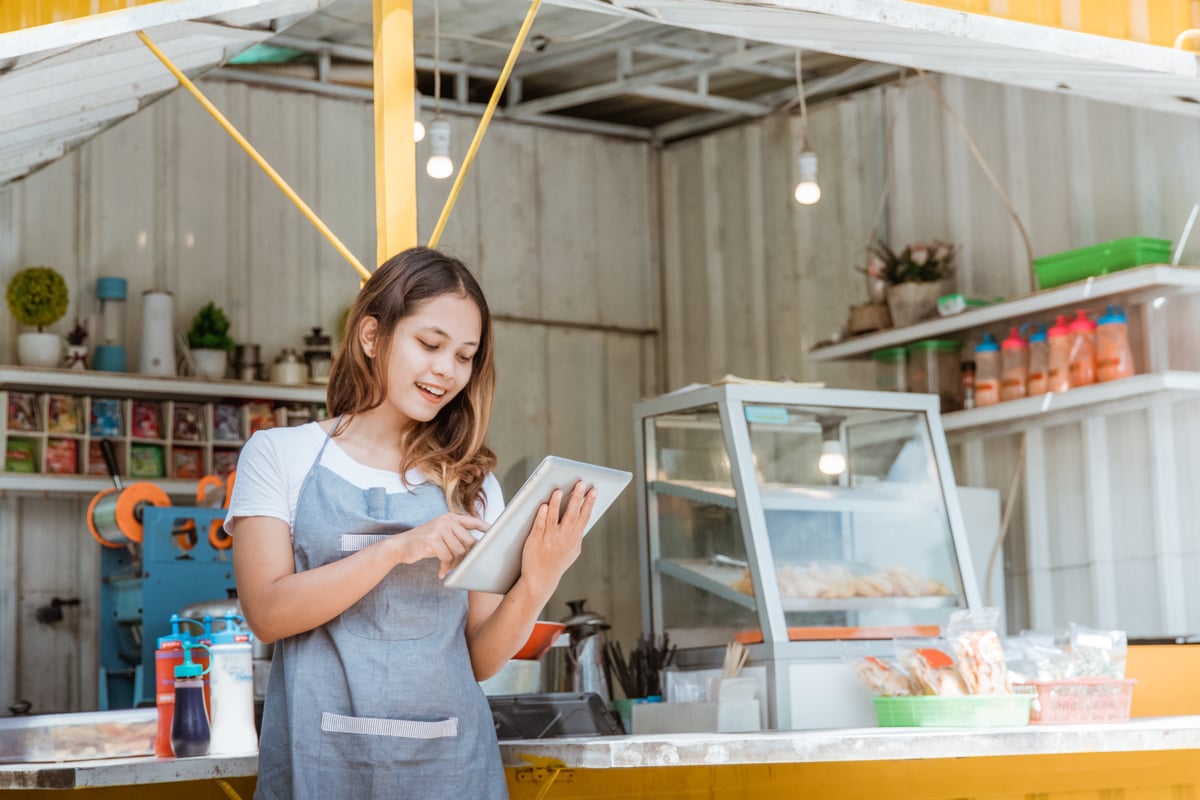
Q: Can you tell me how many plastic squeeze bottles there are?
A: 10